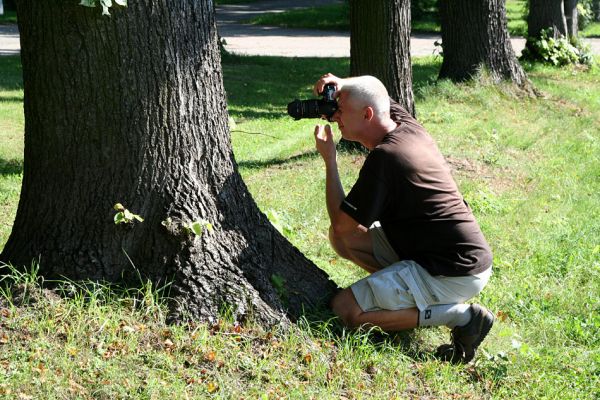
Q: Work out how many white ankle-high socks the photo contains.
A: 1